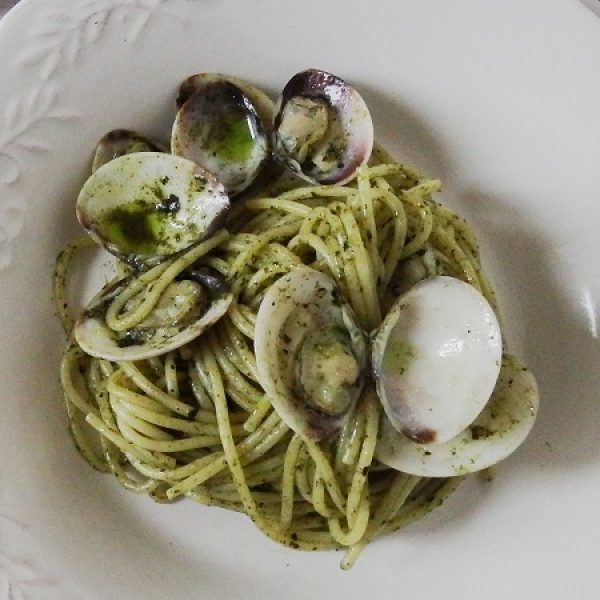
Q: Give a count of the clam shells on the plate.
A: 9